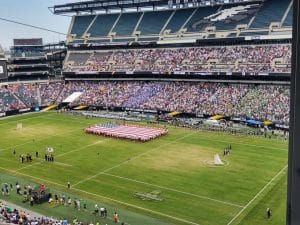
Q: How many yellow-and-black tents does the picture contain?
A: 5